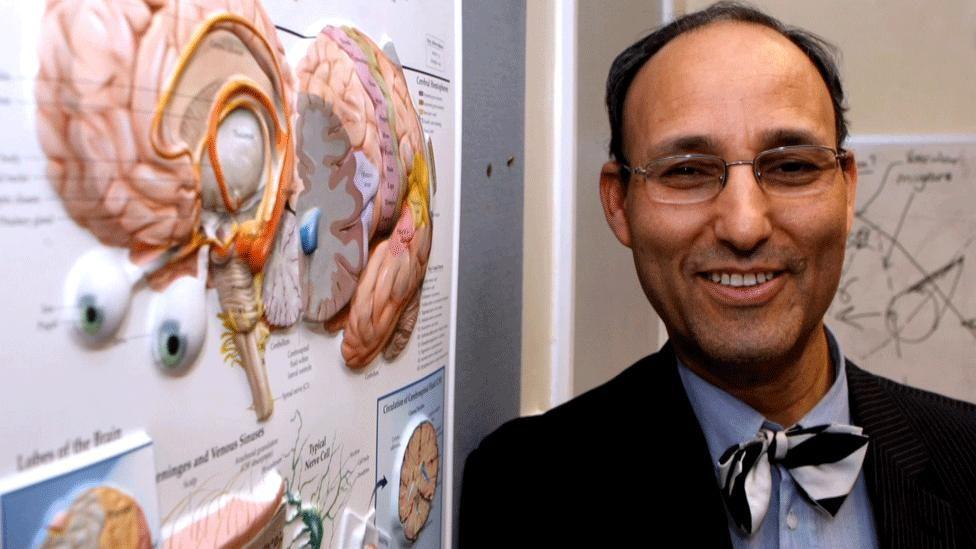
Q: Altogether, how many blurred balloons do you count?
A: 0